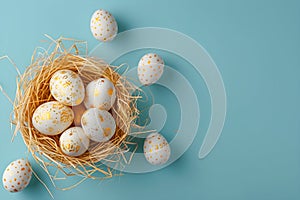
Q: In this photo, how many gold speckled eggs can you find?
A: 9